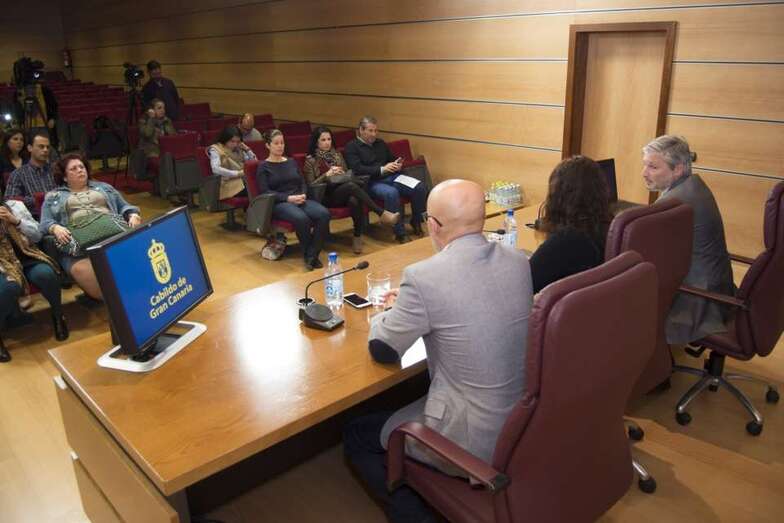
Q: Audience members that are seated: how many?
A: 10